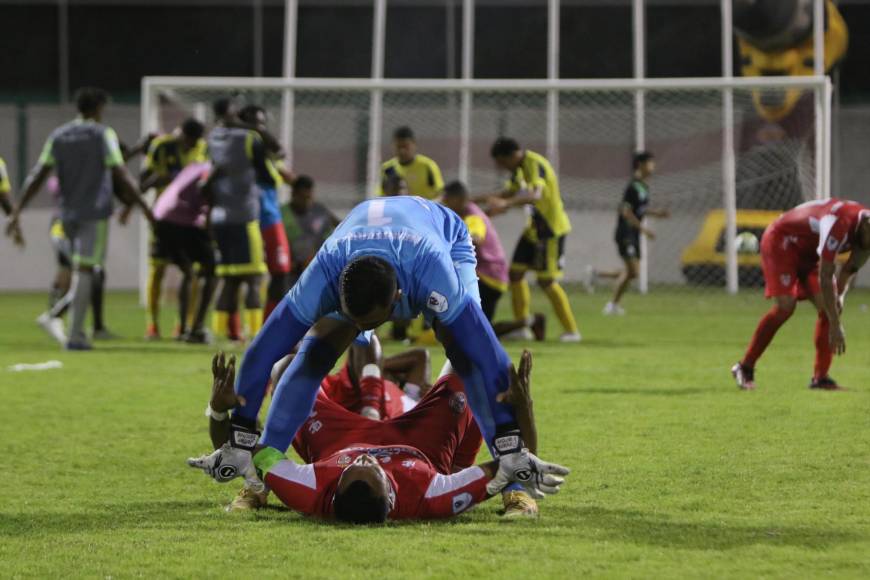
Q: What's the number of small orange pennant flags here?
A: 0